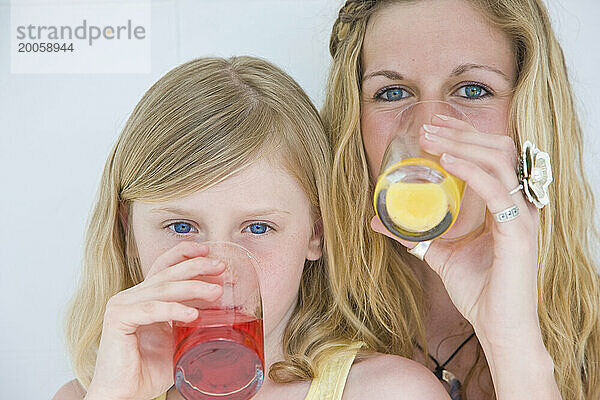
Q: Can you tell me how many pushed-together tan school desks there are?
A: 0